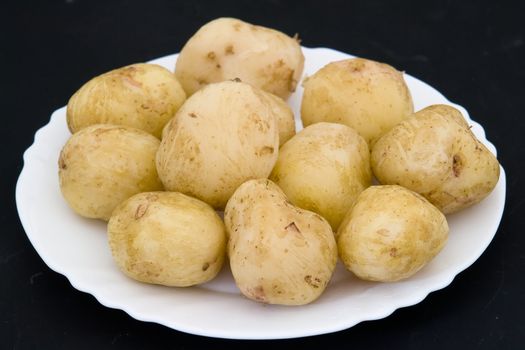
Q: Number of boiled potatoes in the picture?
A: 11